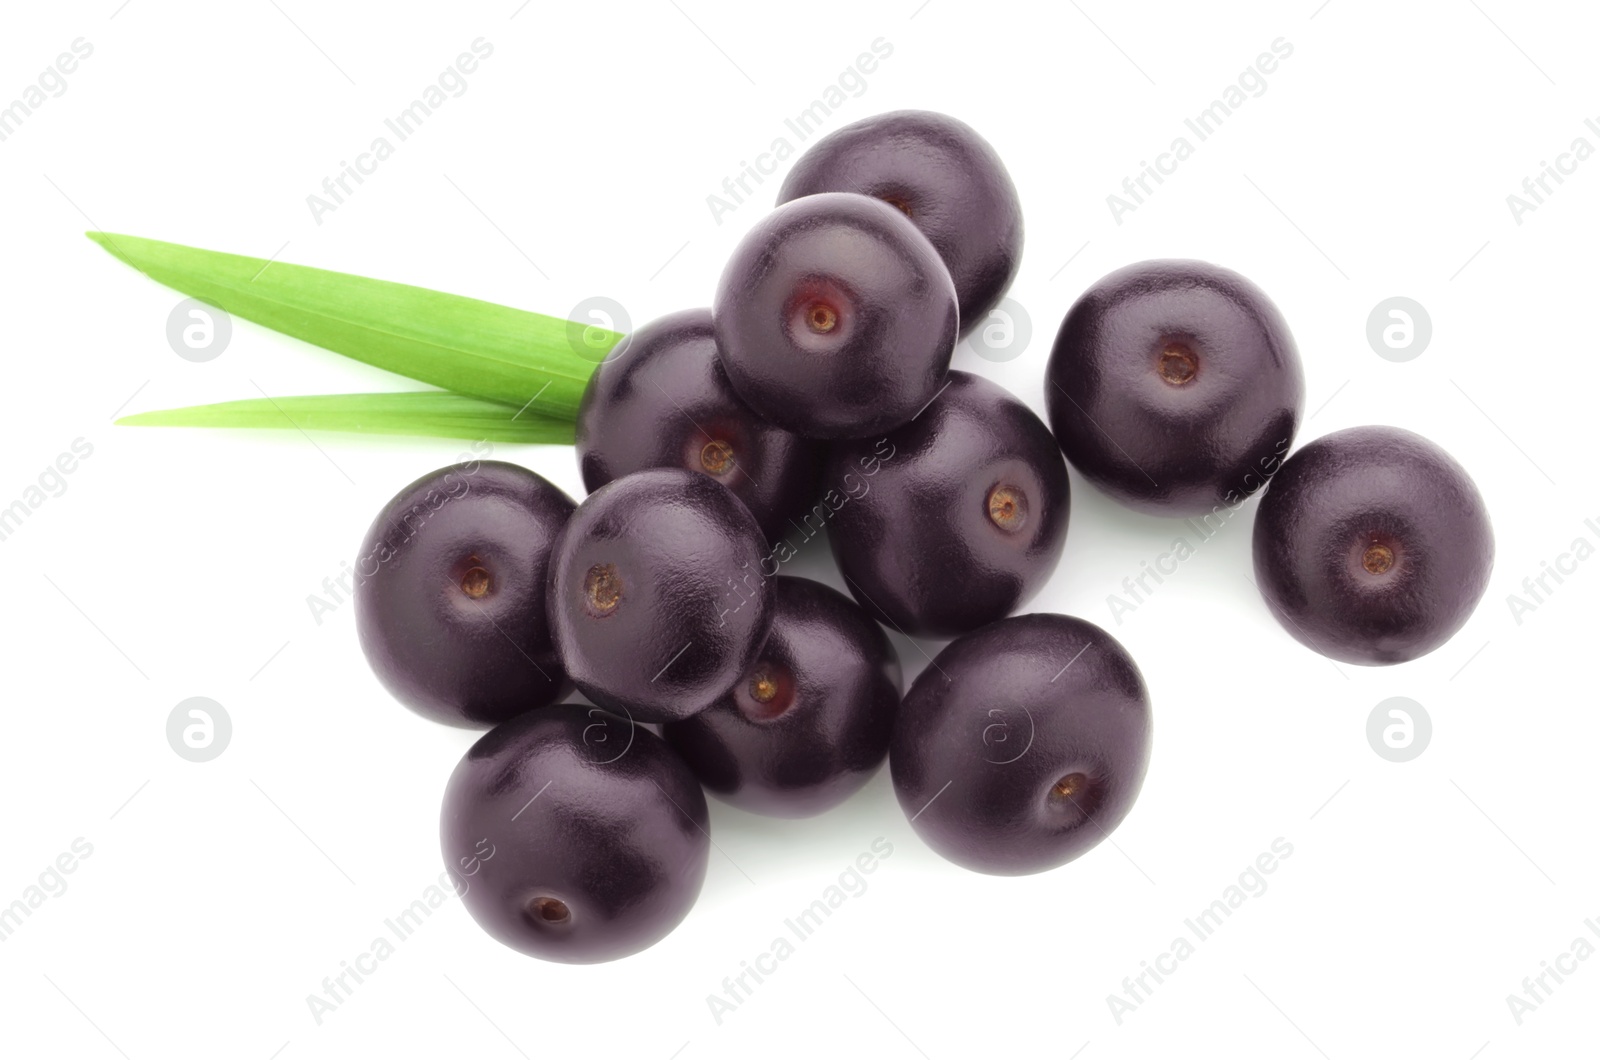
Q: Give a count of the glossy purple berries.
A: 11